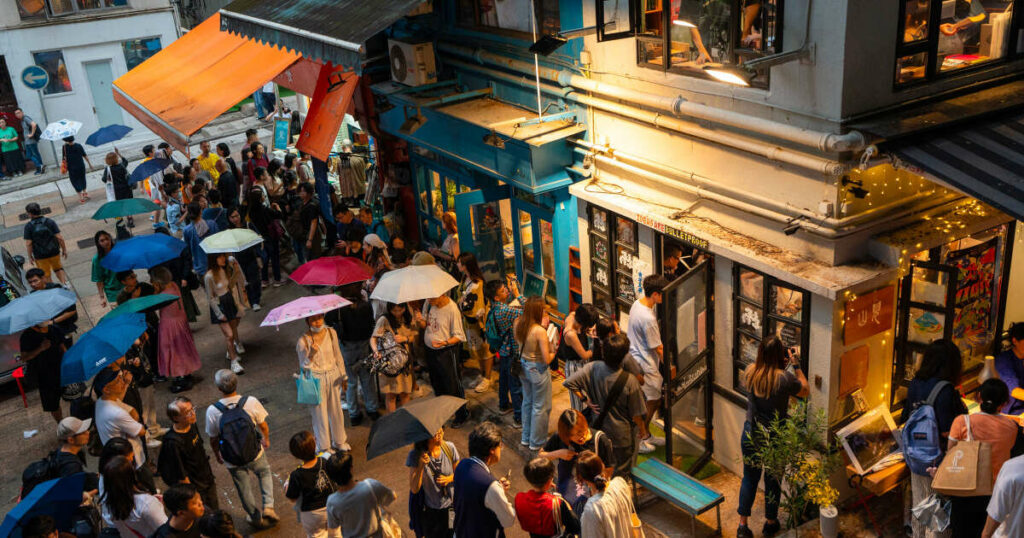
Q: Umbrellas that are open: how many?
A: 14